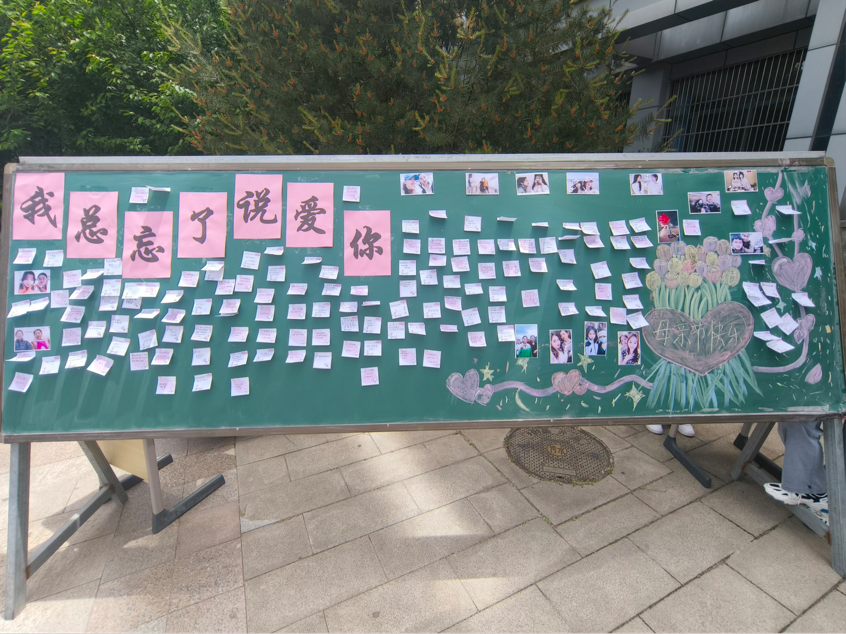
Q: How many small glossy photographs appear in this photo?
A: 15